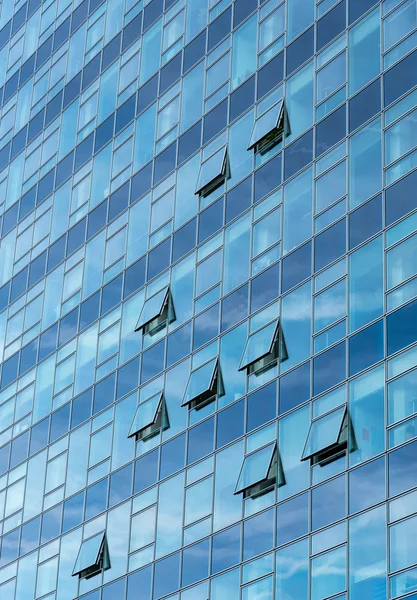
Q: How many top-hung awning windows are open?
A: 9